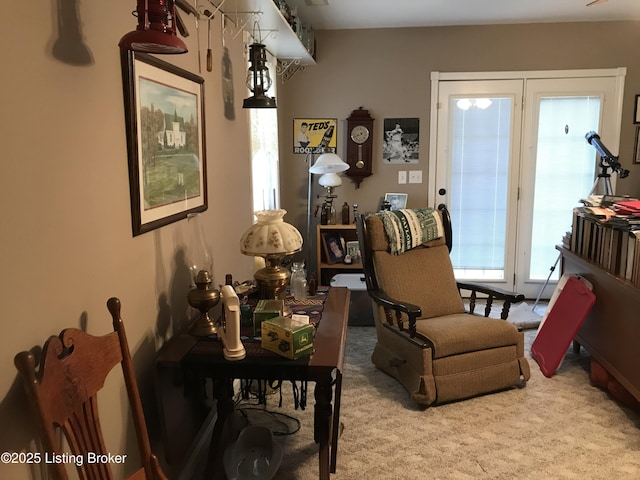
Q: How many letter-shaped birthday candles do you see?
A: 0